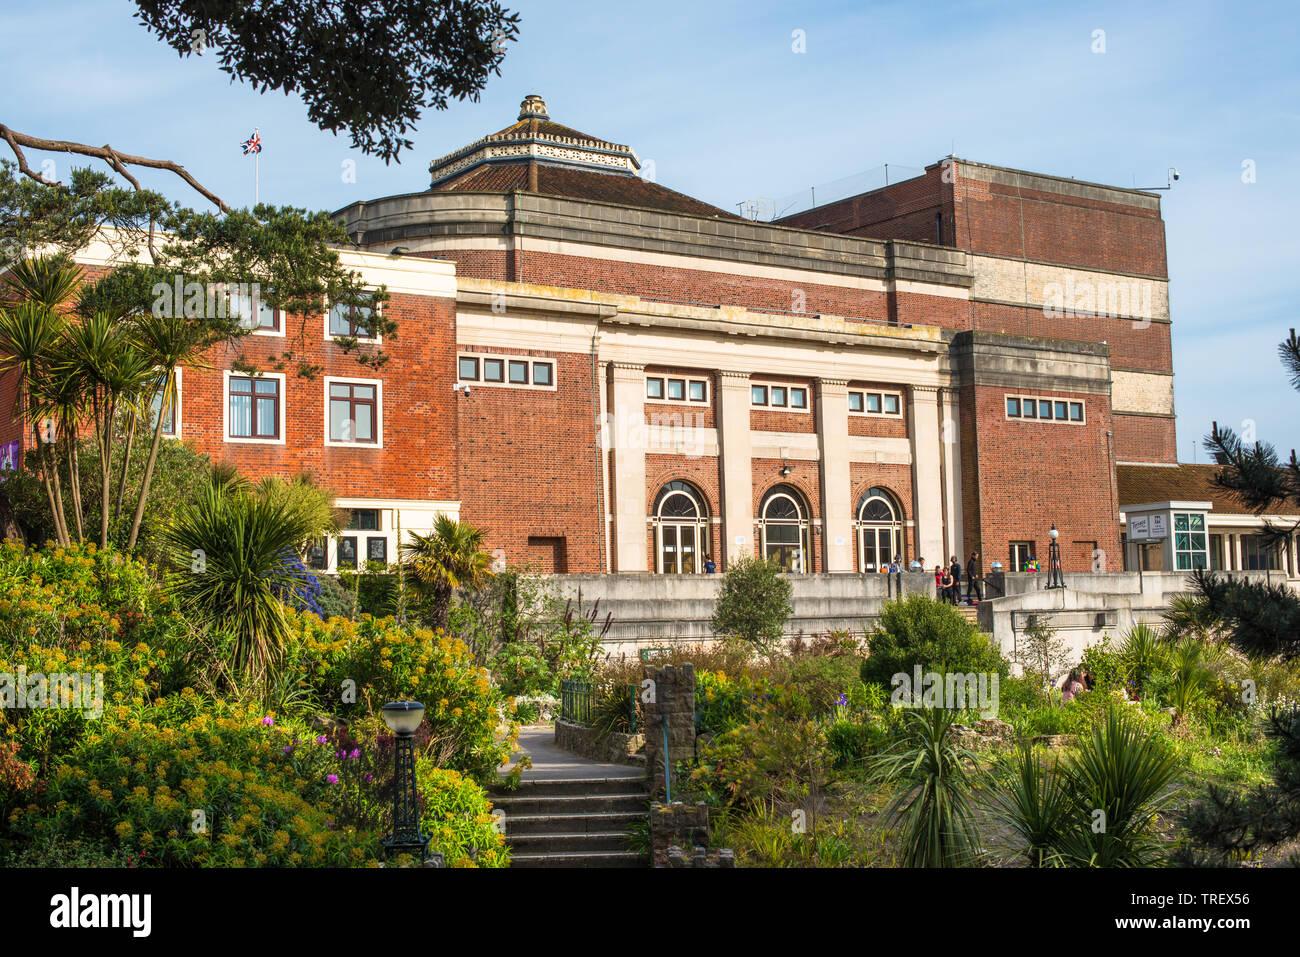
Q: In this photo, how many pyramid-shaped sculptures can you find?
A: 0